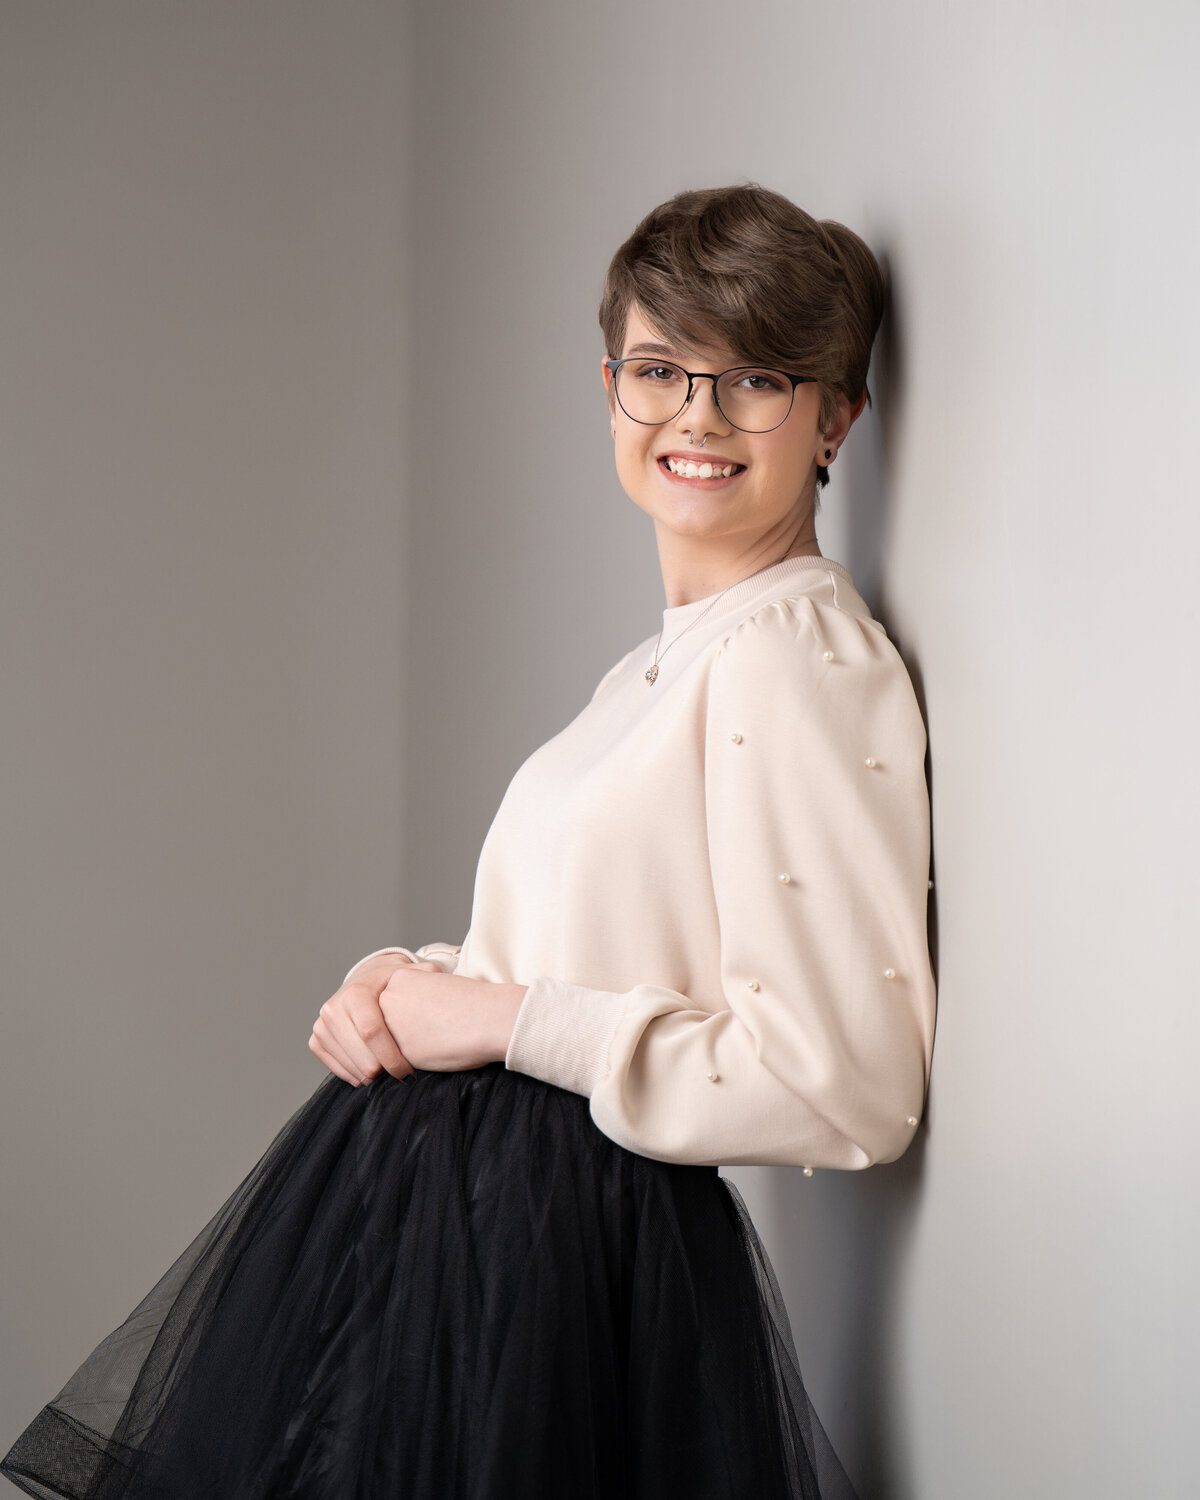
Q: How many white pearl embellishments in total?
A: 10